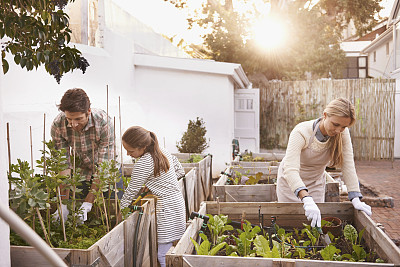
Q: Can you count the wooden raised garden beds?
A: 6